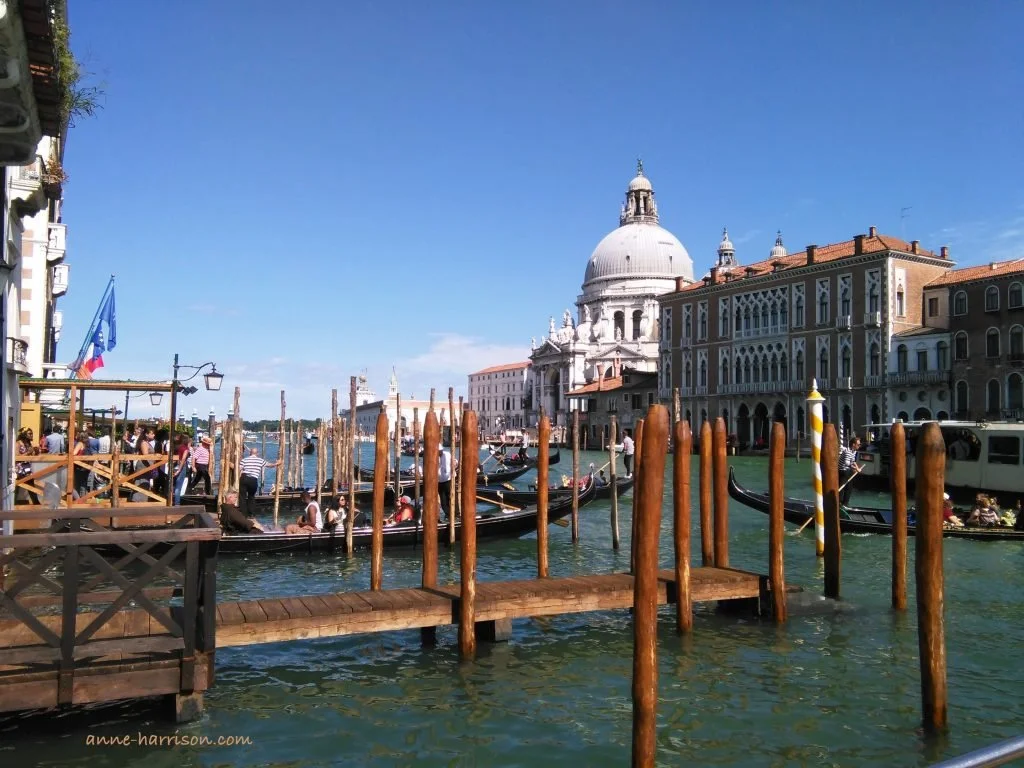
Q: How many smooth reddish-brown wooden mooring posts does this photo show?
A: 13